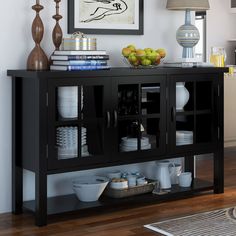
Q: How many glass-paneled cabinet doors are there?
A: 3